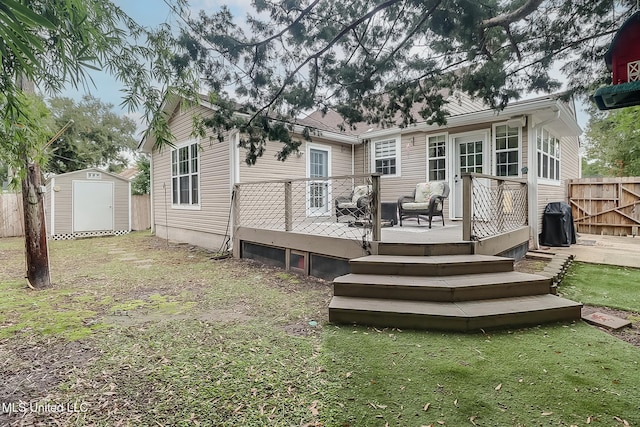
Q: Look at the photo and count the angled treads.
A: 3